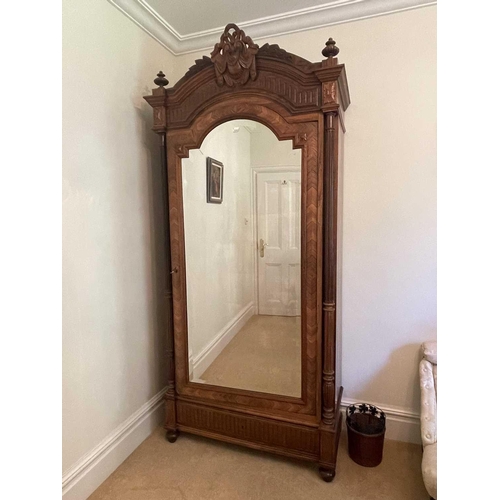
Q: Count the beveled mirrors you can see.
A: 1